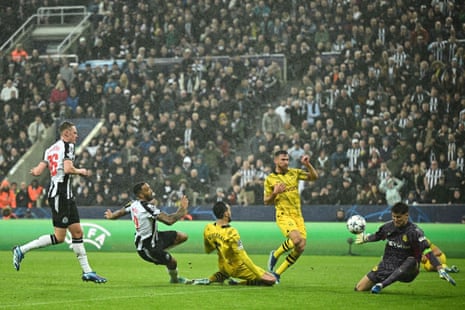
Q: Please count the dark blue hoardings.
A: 1